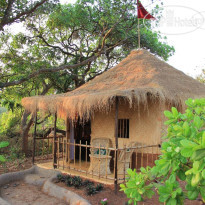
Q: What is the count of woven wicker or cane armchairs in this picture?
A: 2